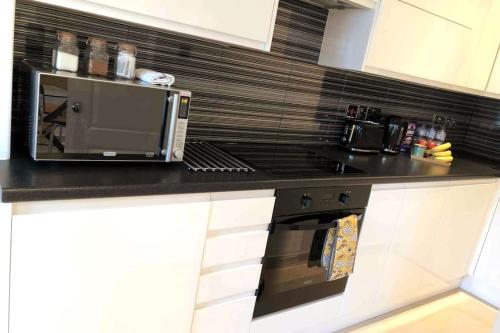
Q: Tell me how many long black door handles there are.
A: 1